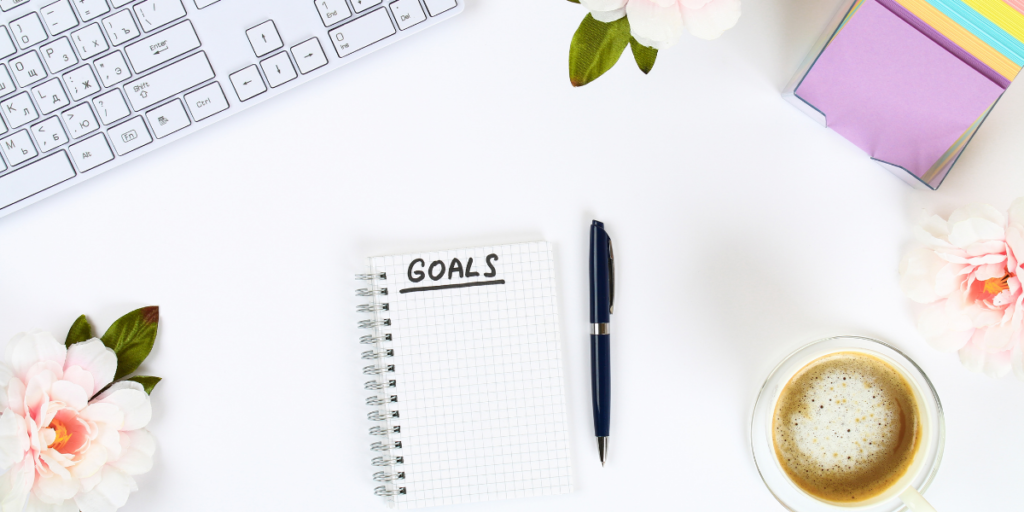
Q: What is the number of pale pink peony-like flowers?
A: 3